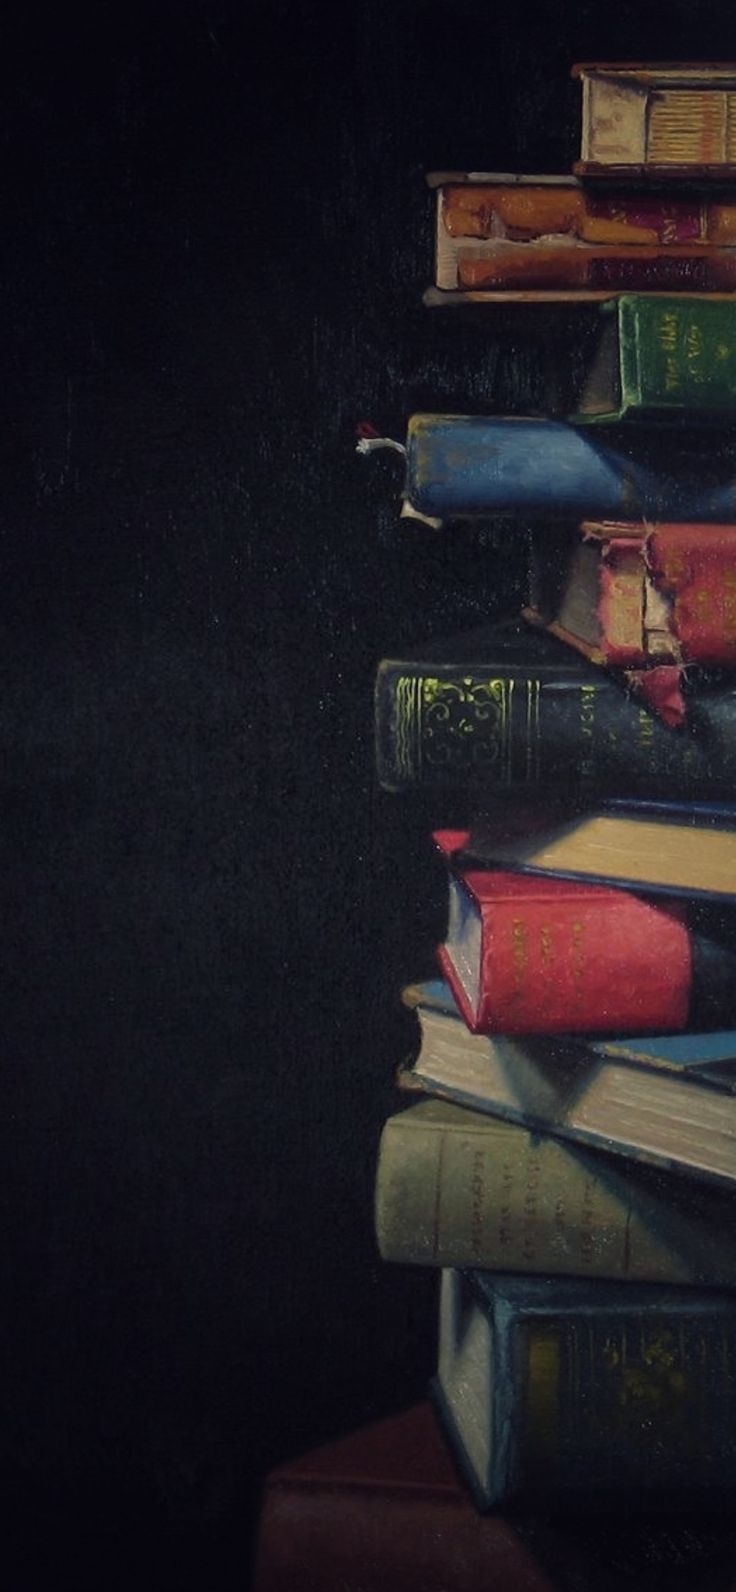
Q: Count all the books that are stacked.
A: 12